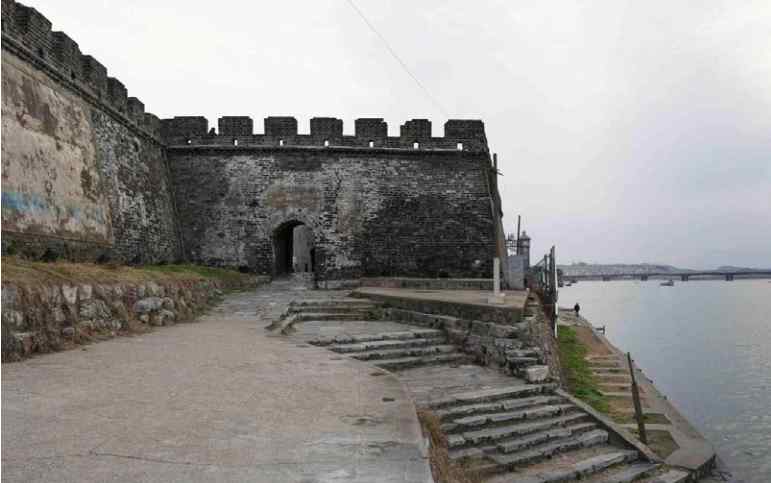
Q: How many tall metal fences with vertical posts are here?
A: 1